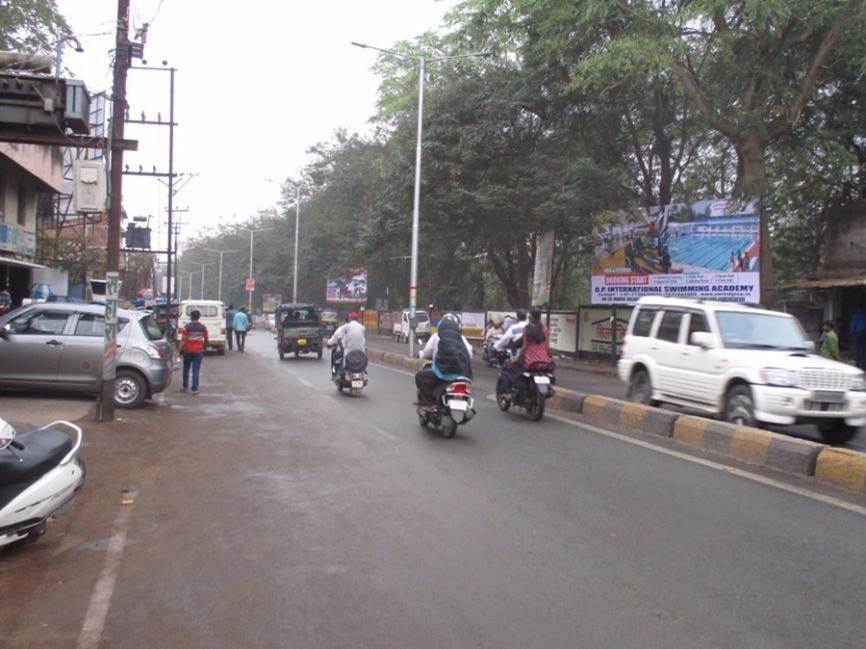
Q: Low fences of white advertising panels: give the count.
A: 1